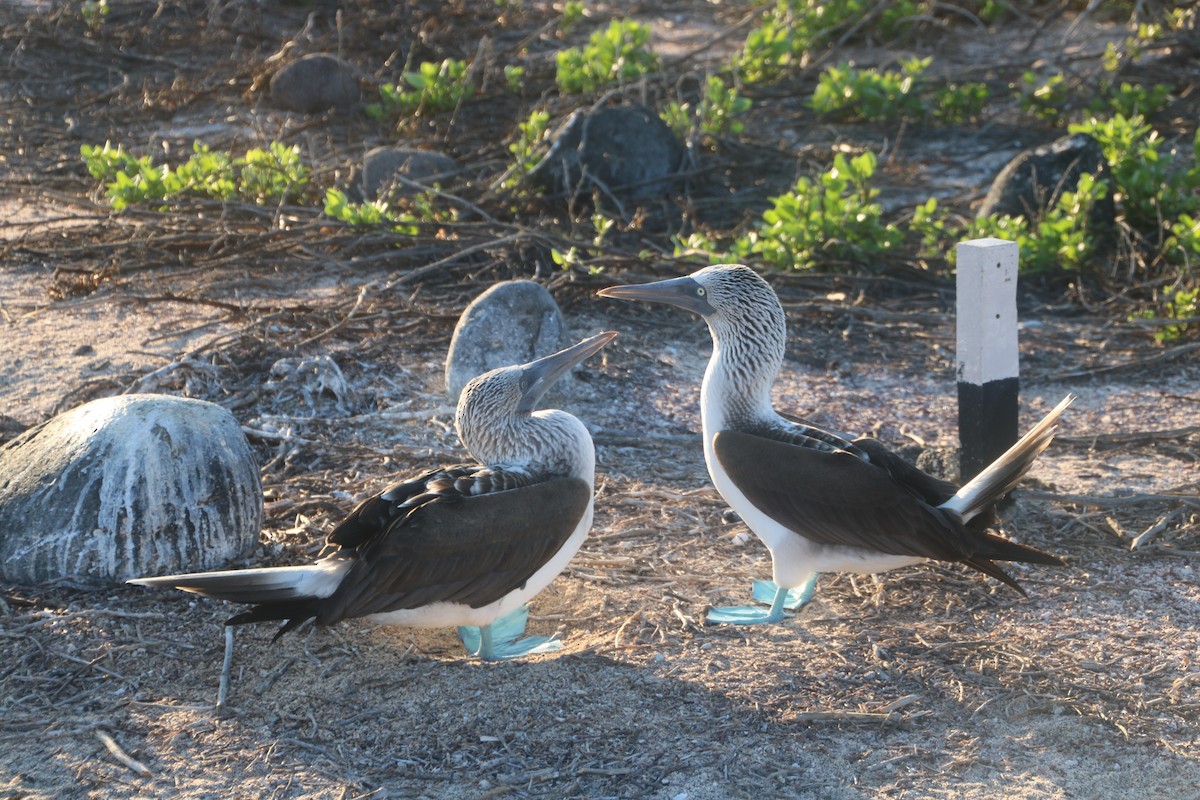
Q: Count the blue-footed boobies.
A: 2